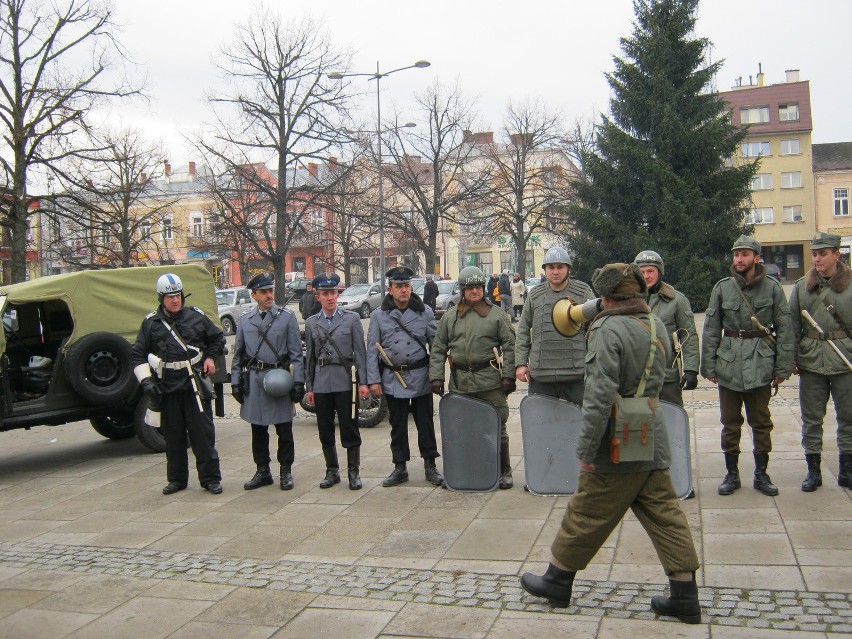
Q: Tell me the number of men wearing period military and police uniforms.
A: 10